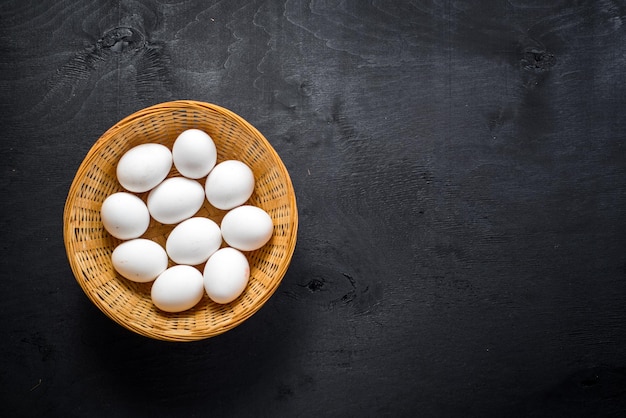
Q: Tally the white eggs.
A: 10